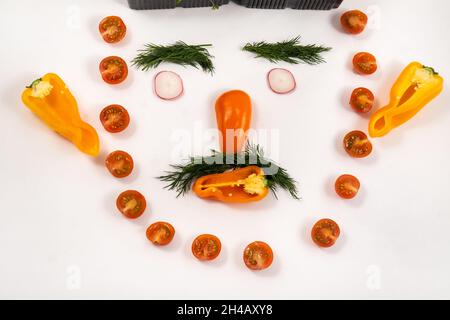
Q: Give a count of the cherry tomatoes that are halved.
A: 14